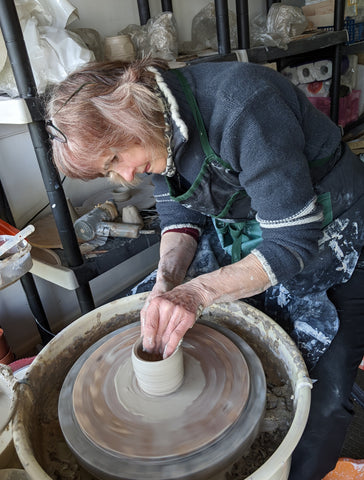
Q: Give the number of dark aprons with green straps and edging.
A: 1